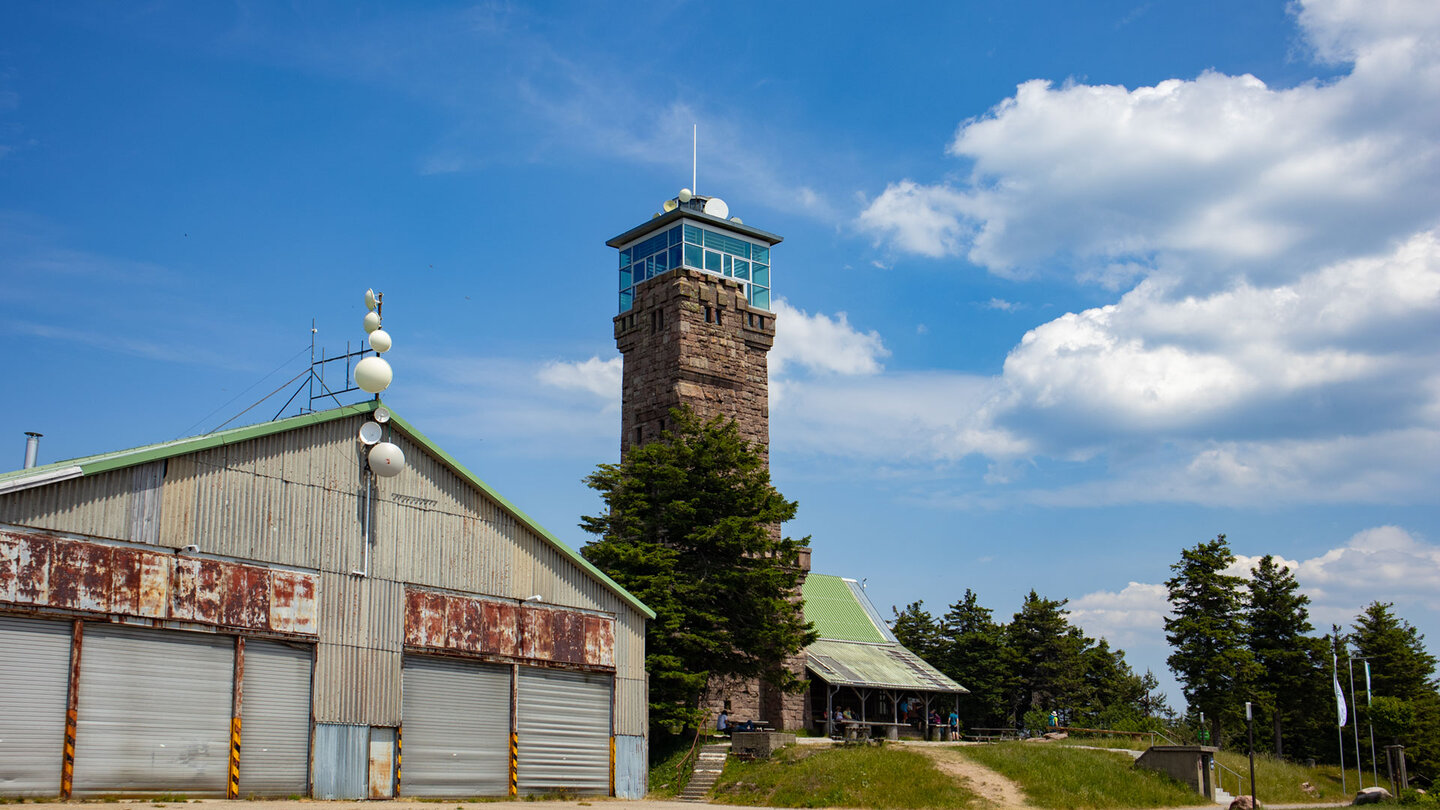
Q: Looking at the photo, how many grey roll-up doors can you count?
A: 5